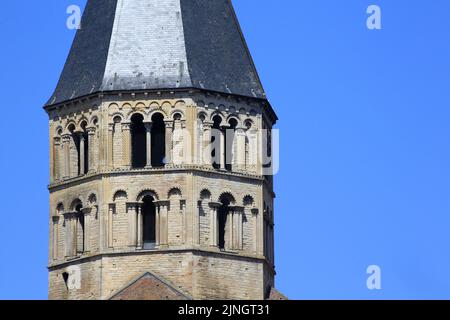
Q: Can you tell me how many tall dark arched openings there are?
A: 9